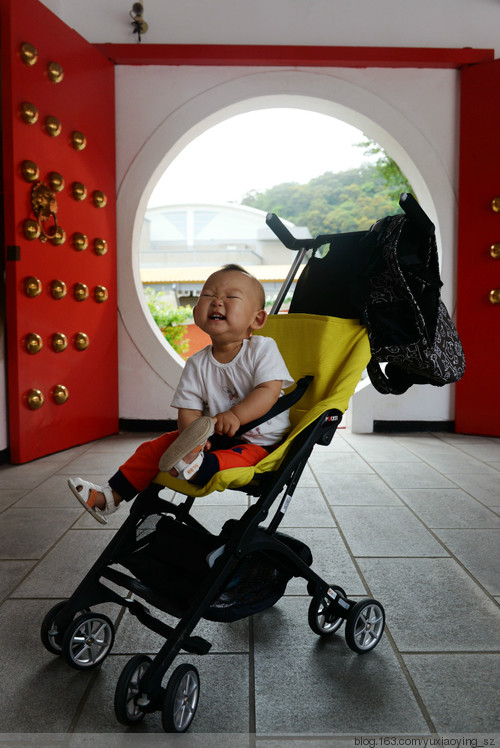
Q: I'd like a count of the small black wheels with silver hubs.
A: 6